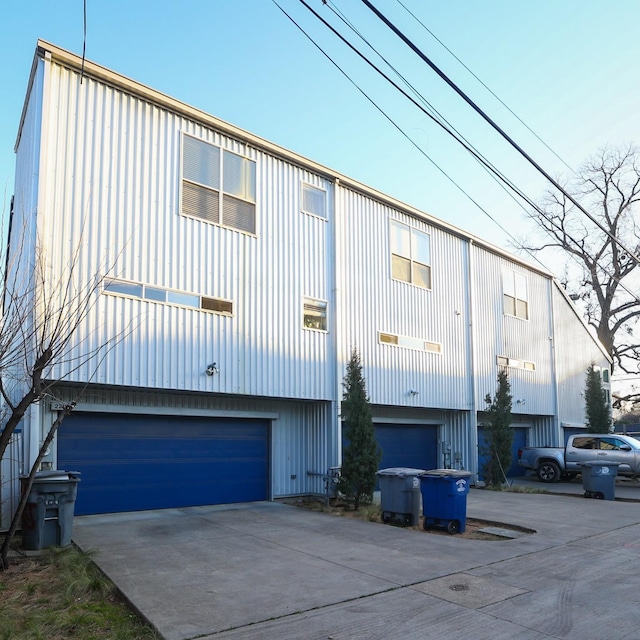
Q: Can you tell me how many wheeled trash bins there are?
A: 4